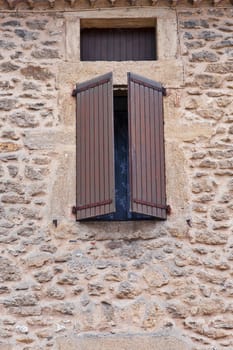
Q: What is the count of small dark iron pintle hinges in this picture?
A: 4